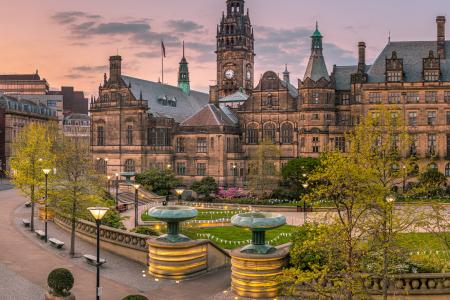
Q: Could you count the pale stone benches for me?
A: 5